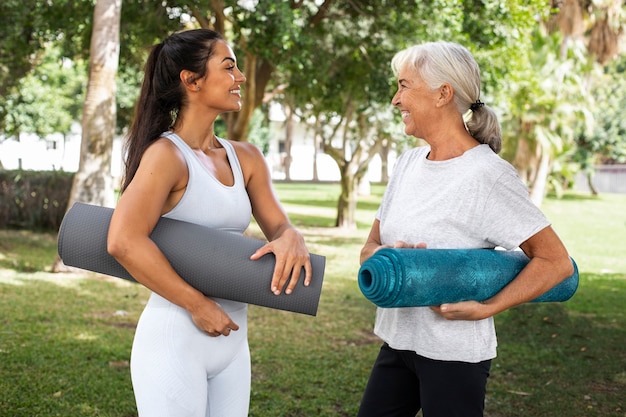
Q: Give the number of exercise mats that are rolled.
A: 2